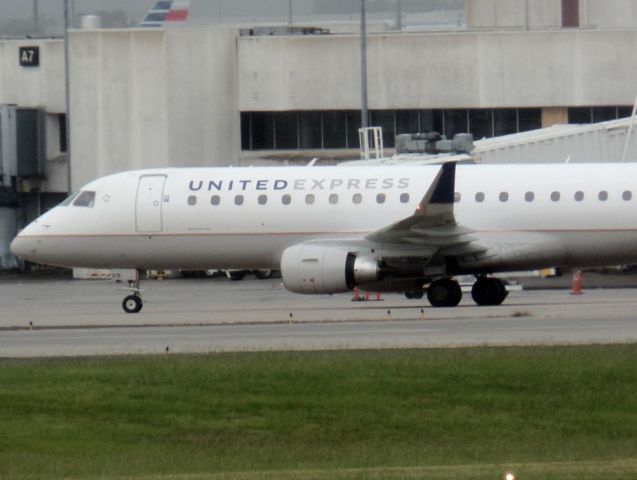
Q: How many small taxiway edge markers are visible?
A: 5